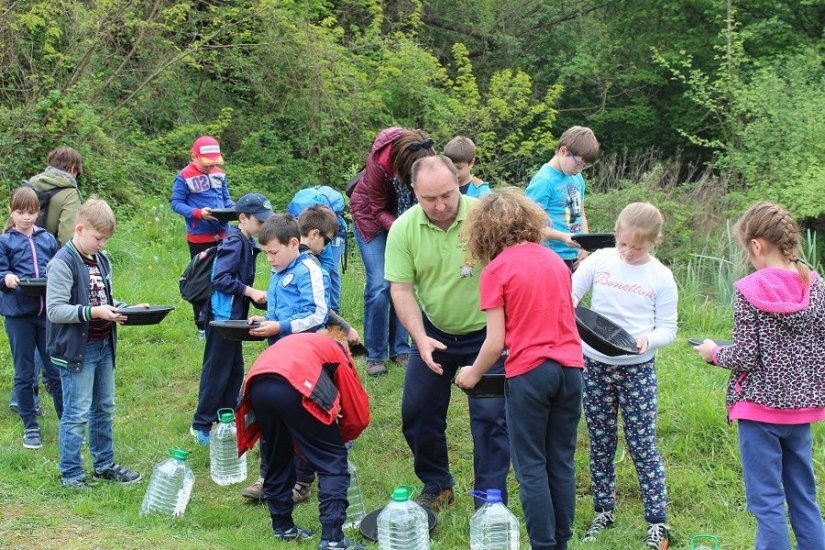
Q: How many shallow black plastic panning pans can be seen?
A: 11